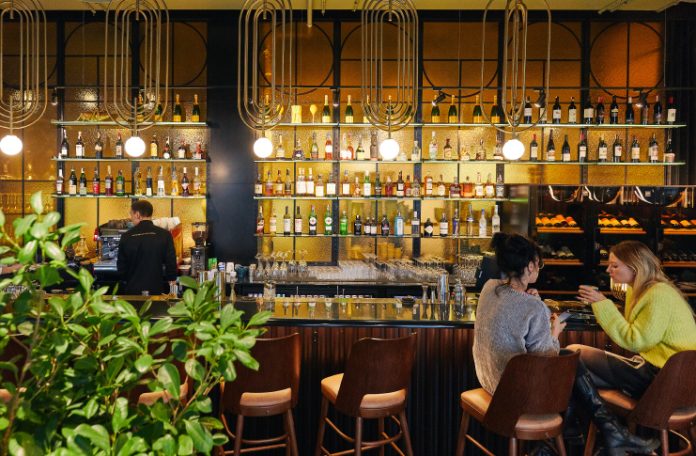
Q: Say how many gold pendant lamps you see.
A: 5